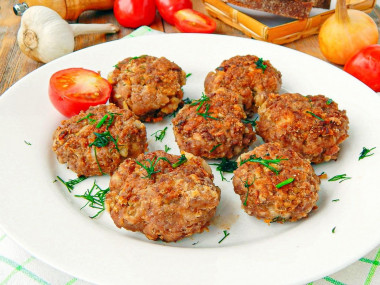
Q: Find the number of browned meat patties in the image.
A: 7